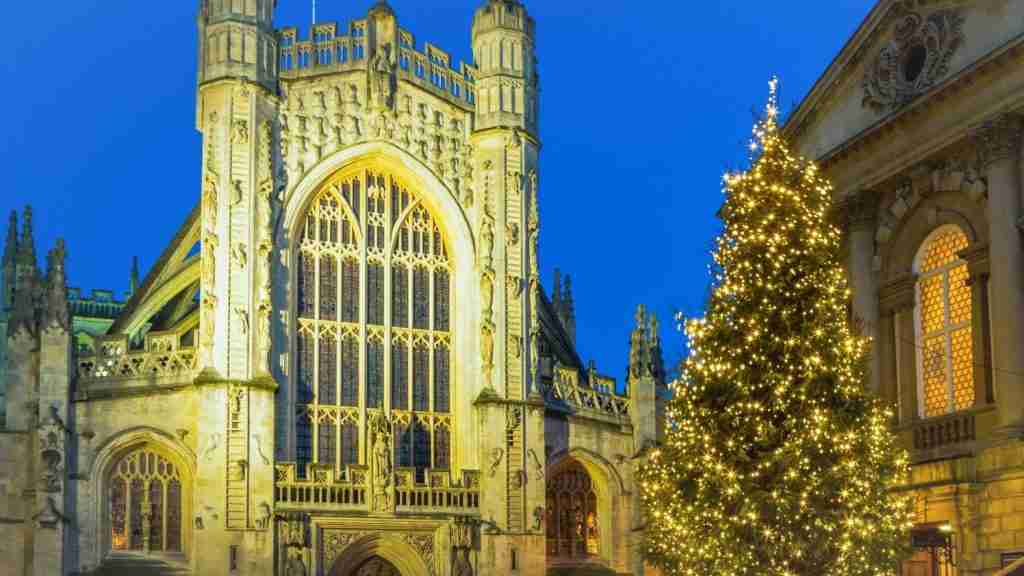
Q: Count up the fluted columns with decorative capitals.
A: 2